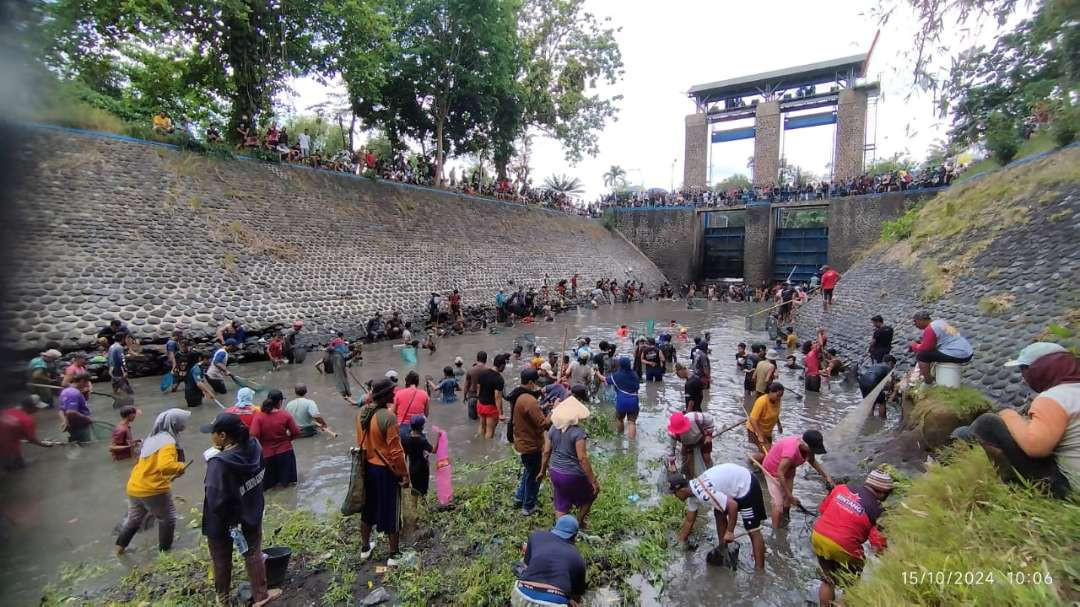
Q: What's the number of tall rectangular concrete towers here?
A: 3